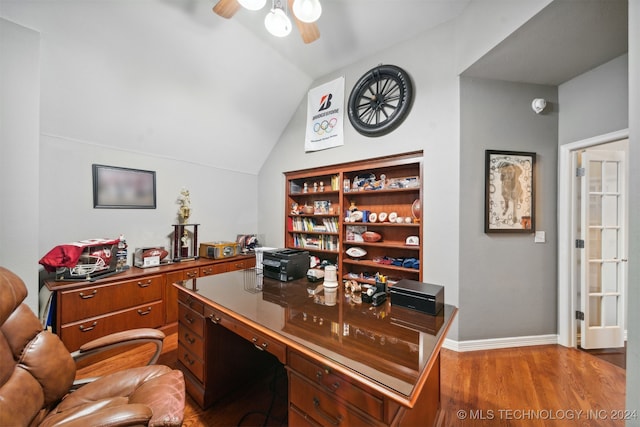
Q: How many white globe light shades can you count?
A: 3